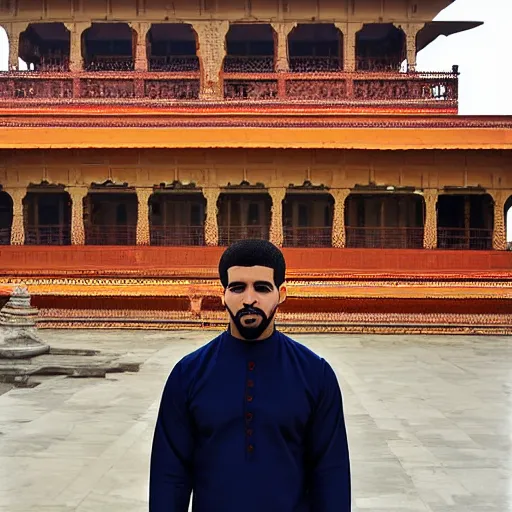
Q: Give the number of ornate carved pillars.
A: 15